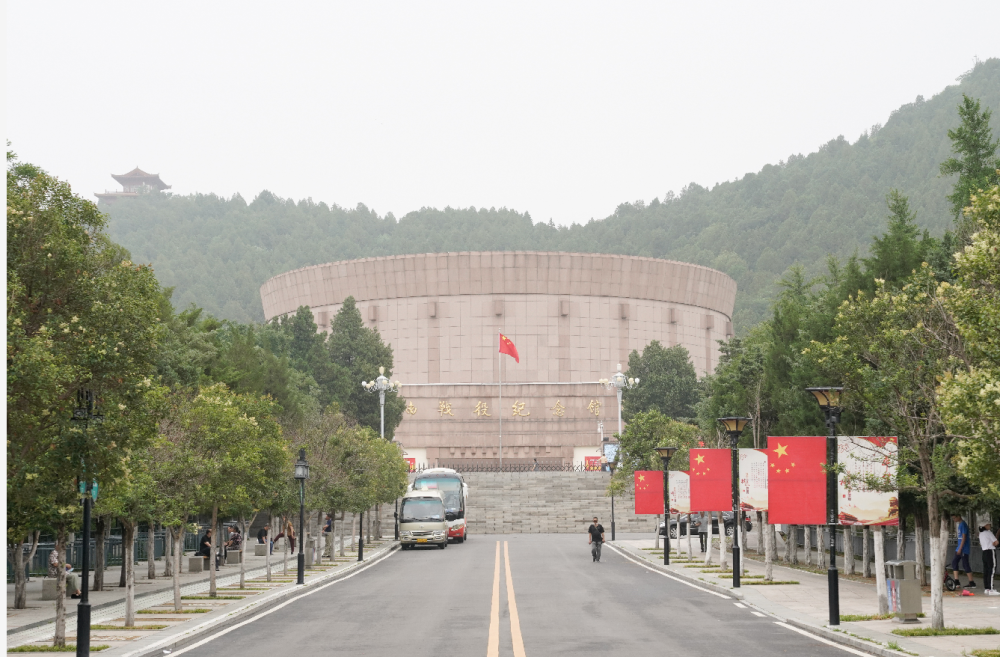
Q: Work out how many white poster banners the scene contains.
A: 3